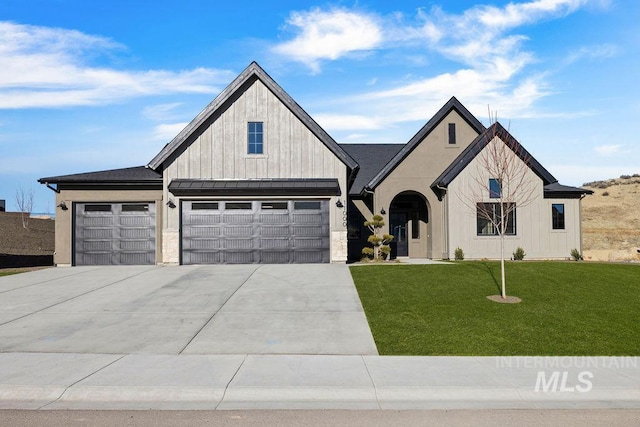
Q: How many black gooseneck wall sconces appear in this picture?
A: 4